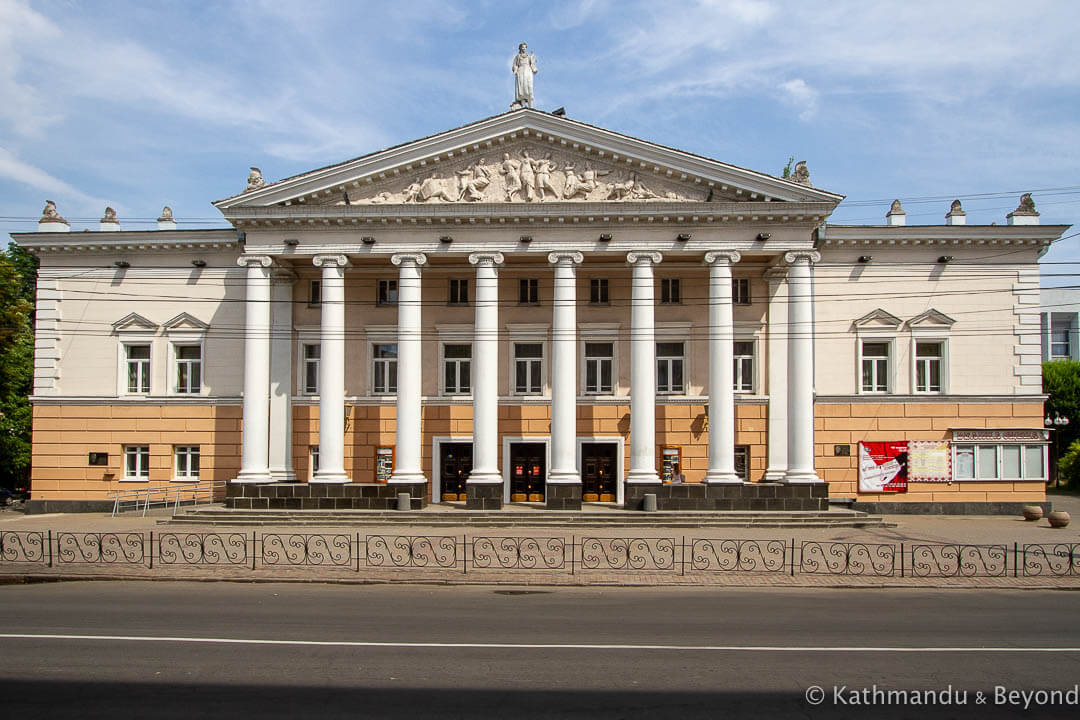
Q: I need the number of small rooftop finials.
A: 8